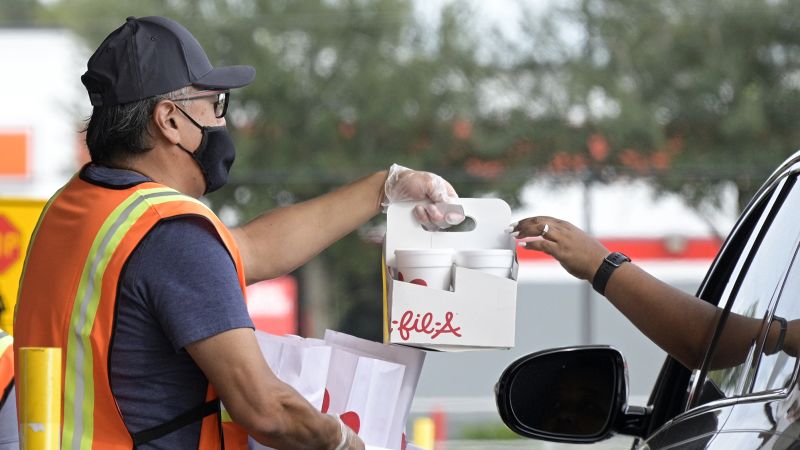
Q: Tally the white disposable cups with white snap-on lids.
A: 2